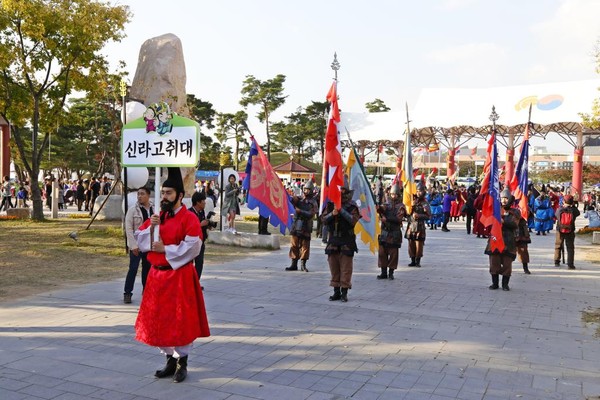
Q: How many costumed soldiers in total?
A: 6